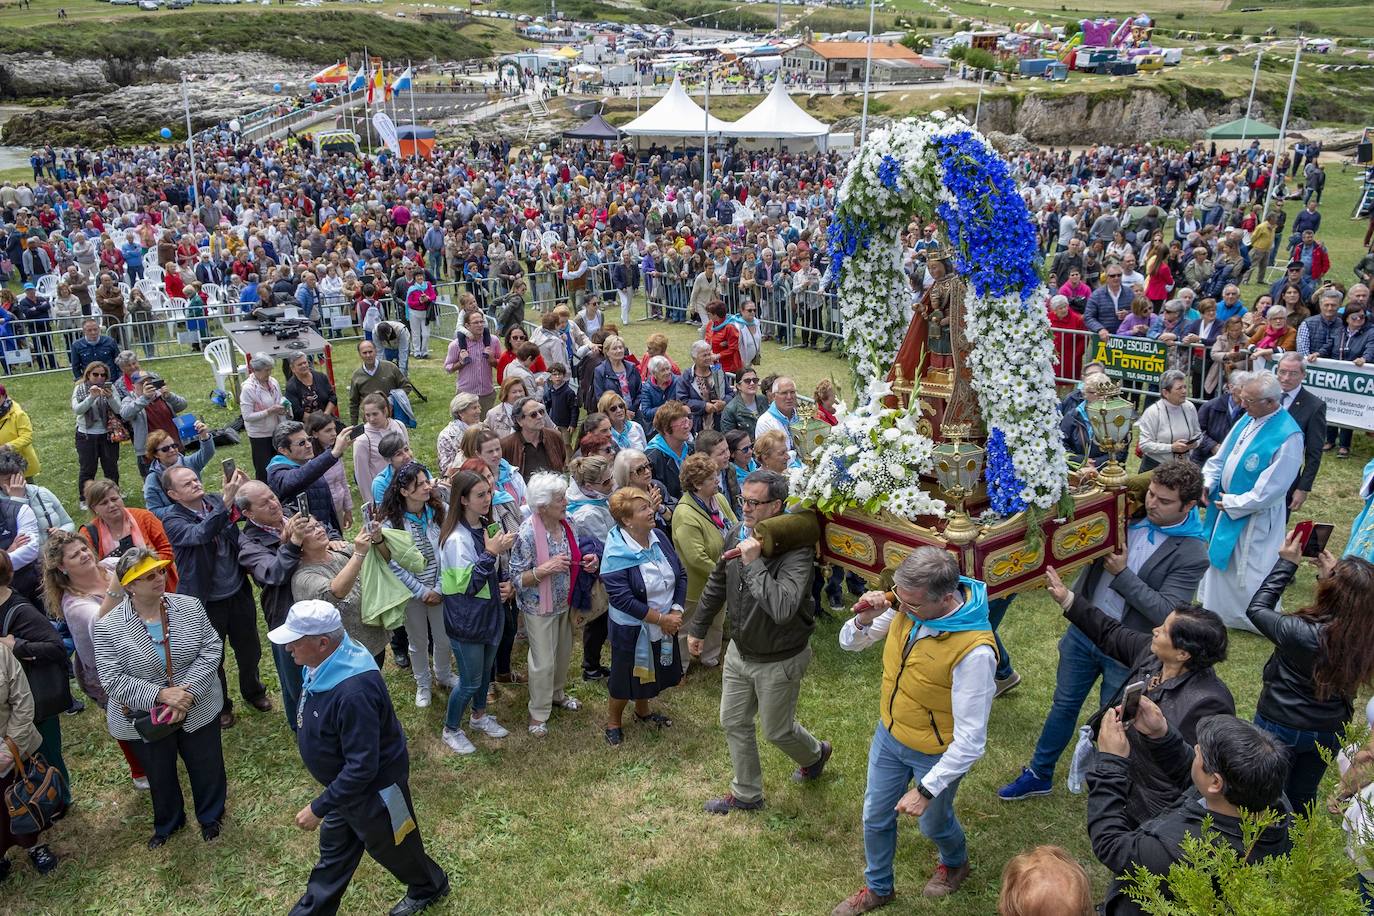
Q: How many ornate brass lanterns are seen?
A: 3